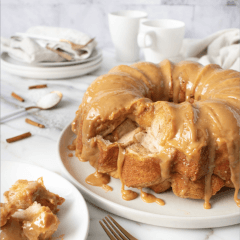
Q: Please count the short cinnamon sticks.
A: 4